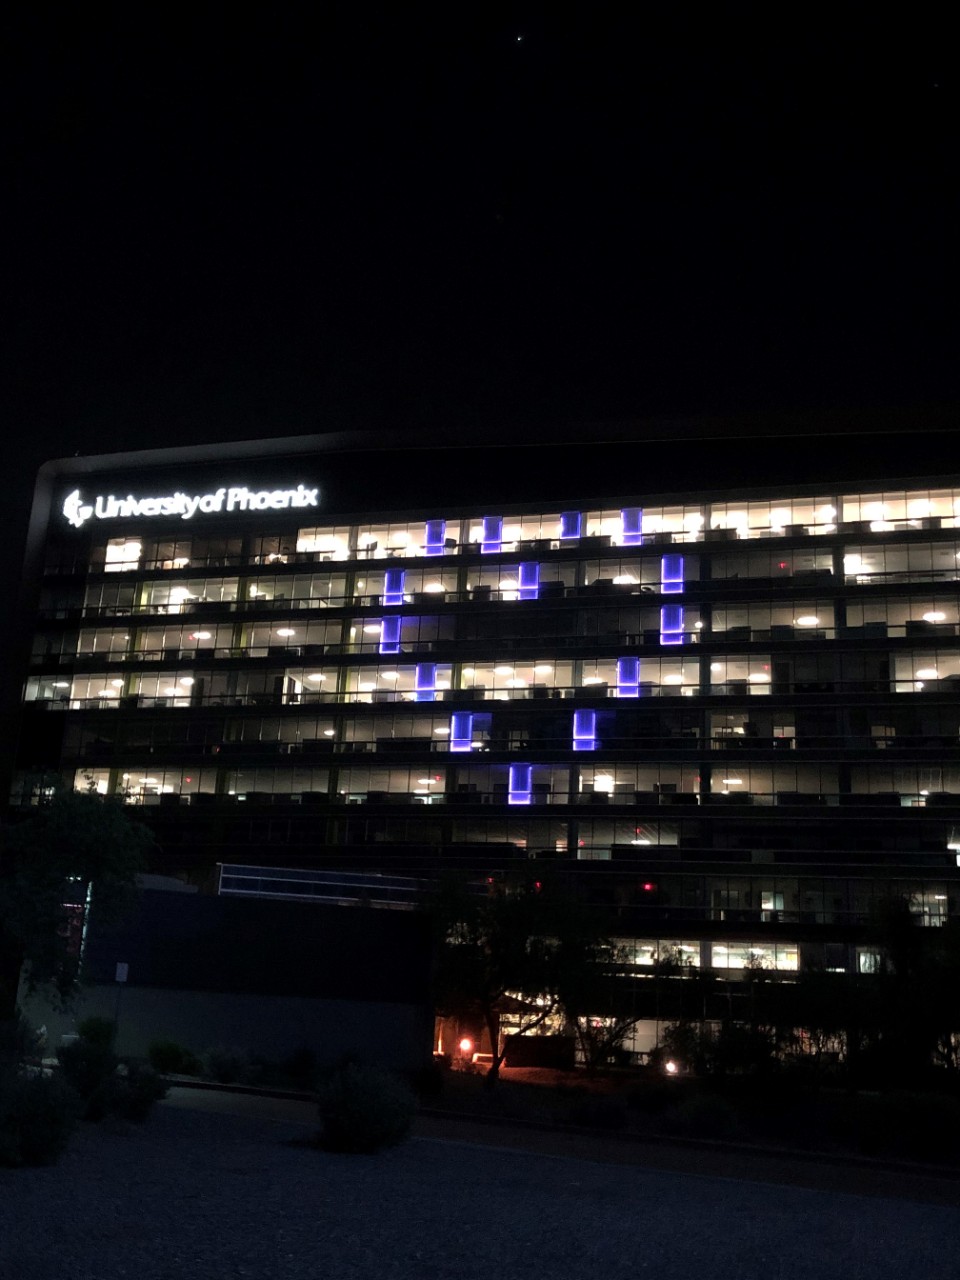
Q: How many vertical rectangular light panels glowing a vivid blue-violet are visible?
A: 14